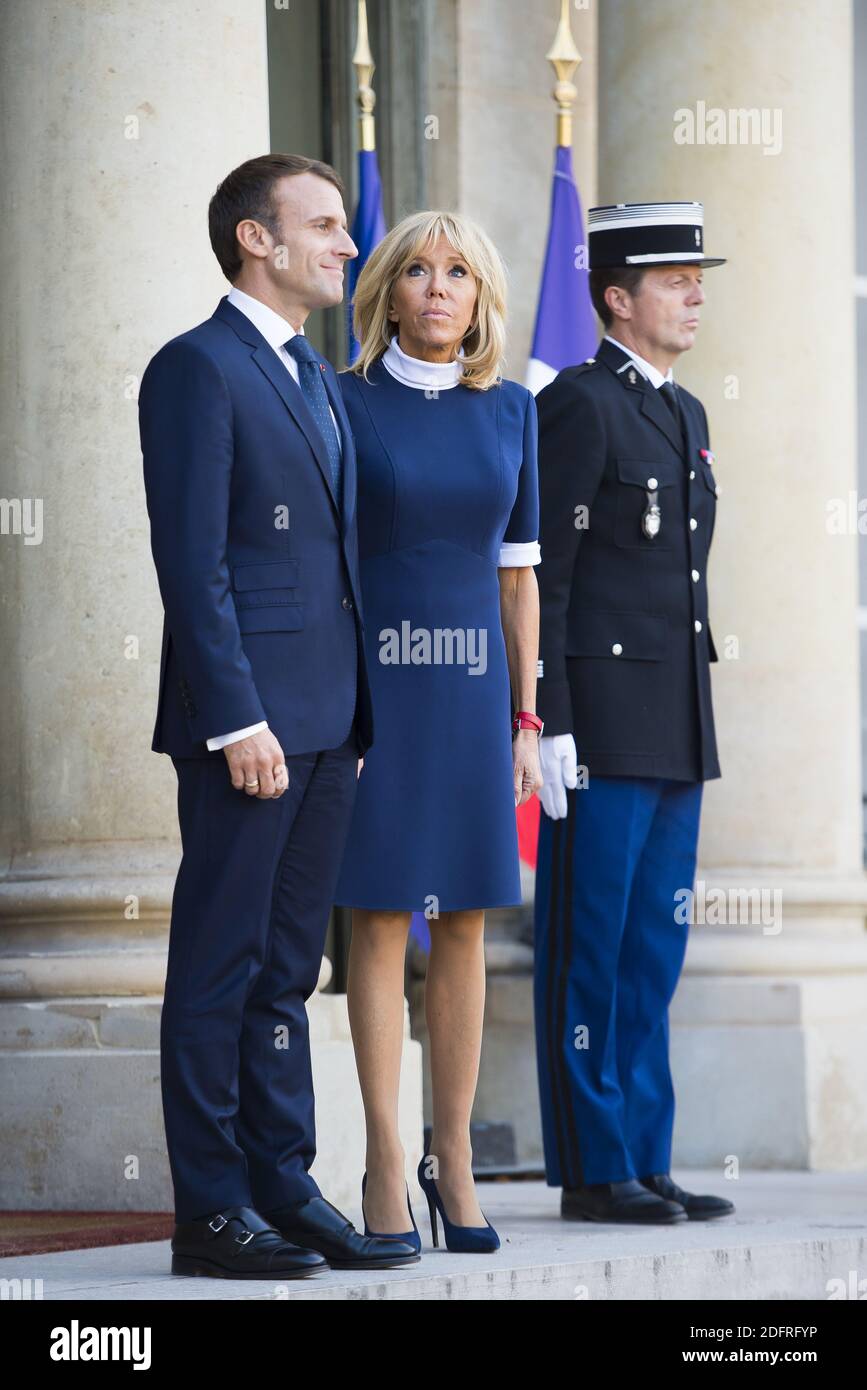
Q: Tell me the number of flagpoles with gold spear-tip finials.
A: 2